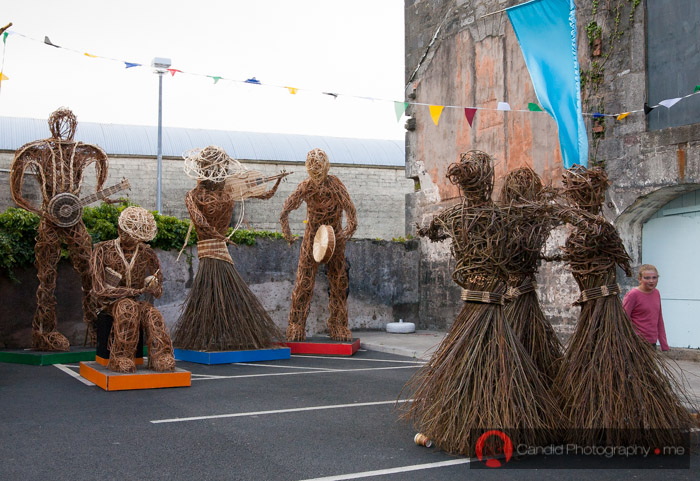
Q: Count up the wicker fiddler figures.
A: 1